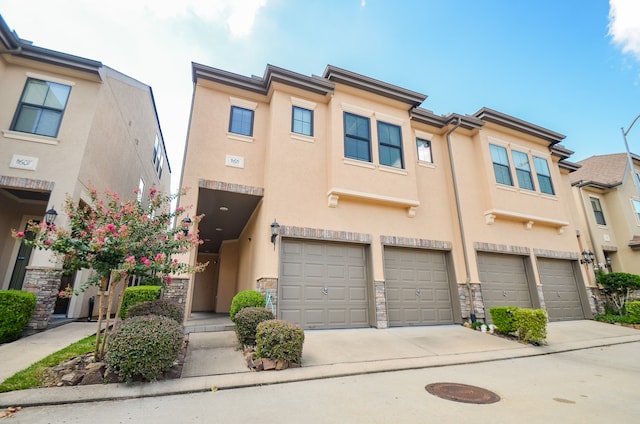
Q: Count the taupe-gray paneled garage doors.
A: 4